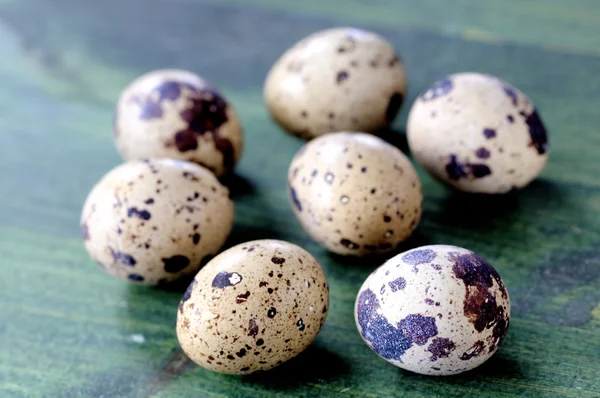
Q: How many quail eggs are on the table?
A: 7